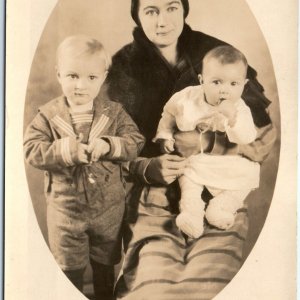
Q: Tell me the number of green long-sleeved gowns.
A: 0